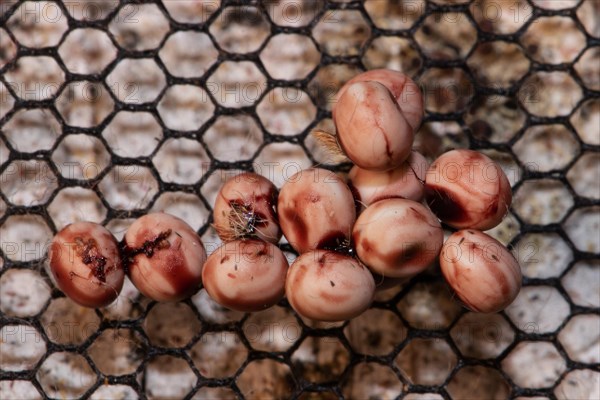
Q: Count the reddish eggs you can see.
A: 12